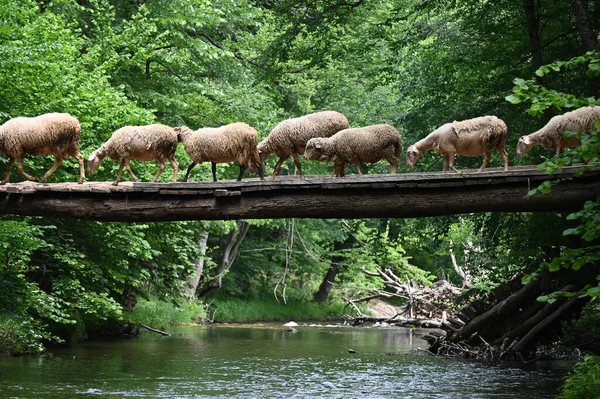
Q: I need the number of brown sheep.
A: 7